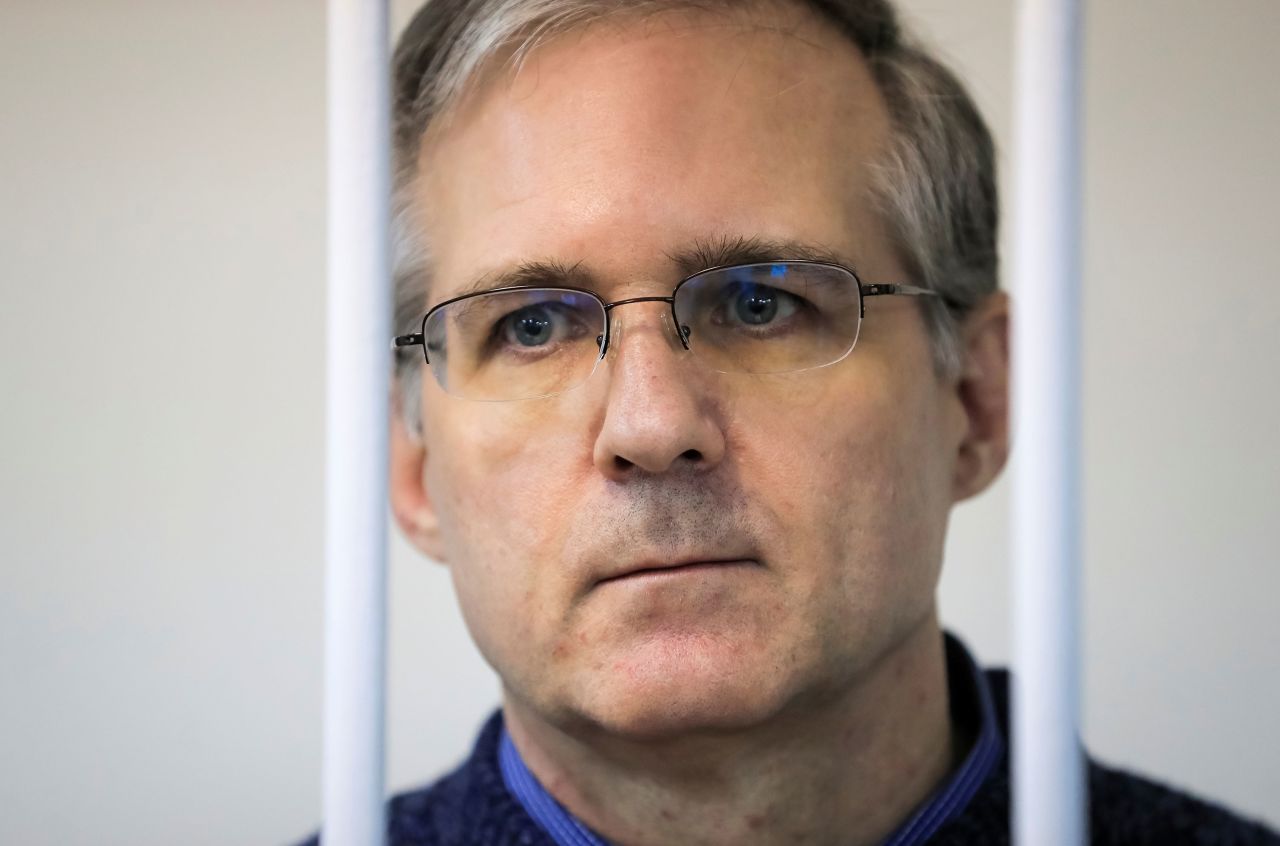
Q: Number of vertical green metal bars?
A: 0